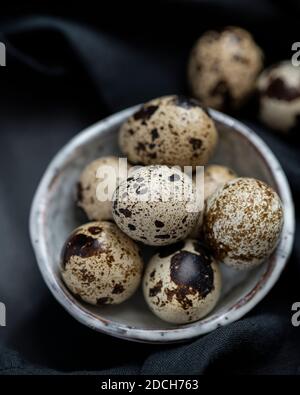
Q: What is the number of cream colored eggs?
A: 9